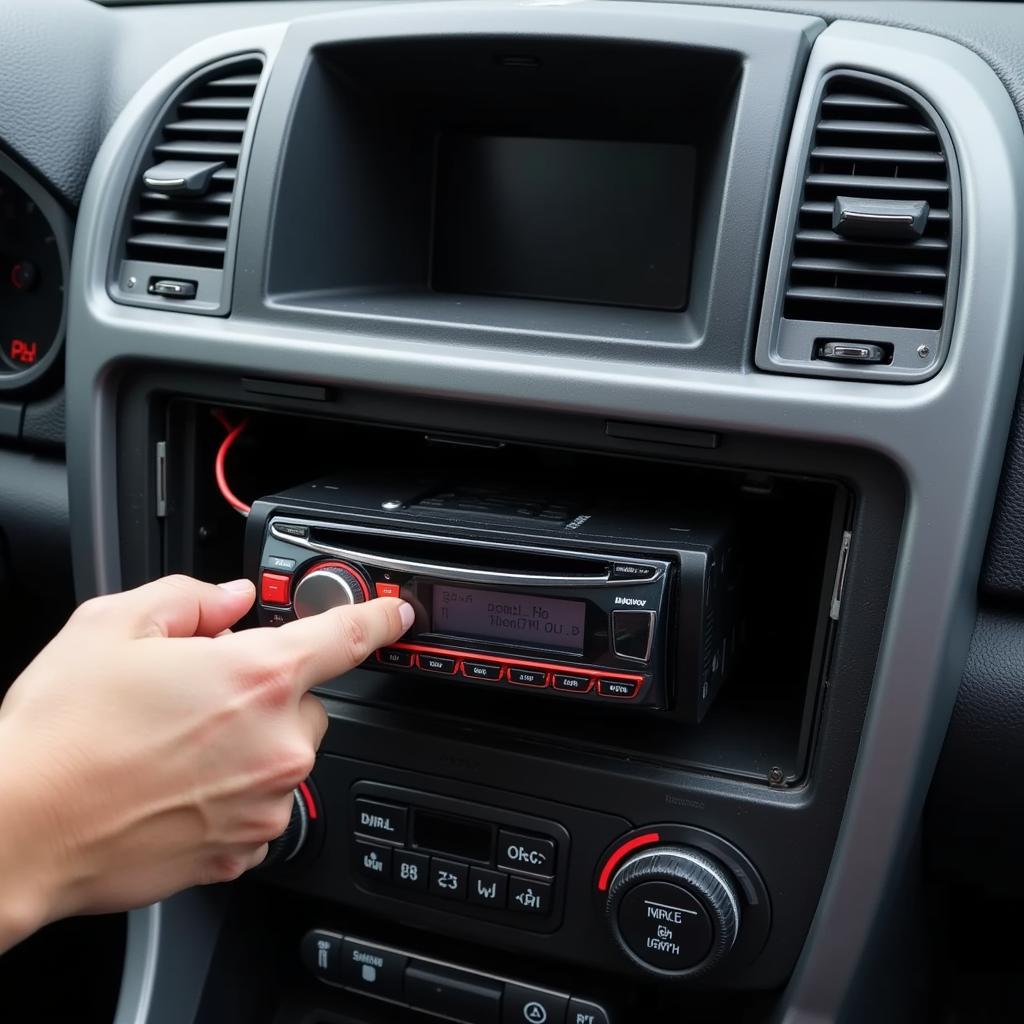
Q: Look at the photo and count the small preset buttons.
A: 6